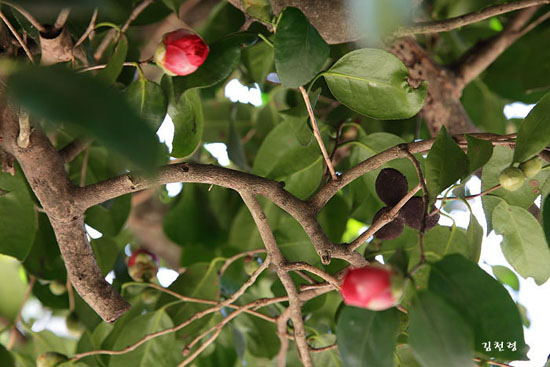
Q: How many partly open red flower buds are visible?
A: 3